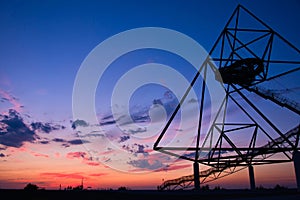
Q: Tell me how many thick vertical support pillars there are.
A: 3